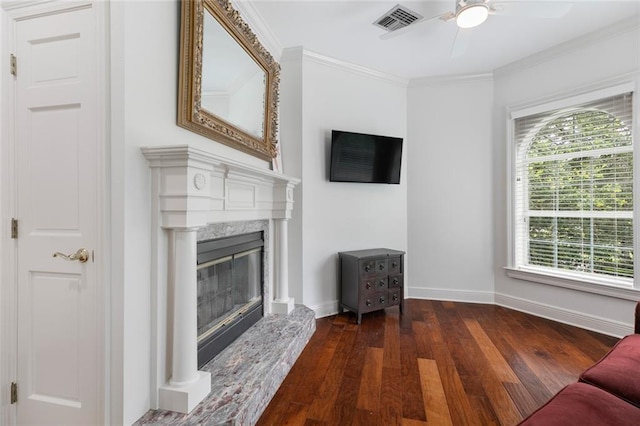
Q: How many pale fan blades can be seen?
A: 3